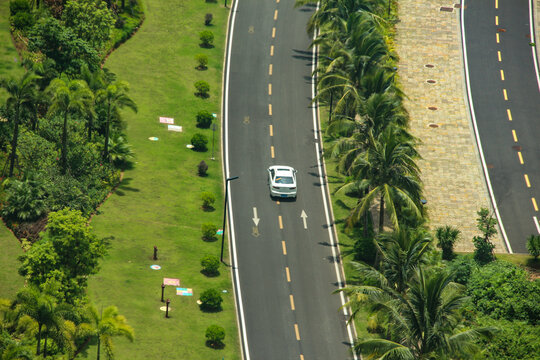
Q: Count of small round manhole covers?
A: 4